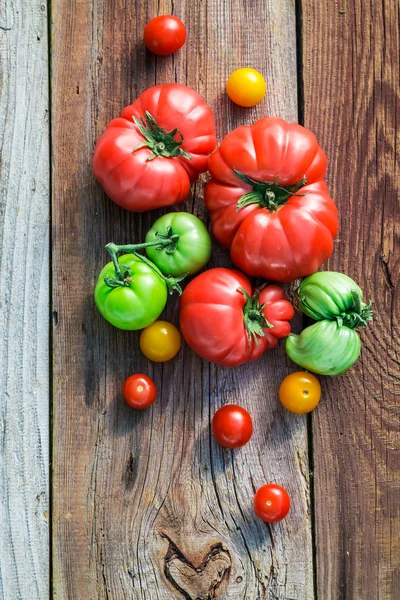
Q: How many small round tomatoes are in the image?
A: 7